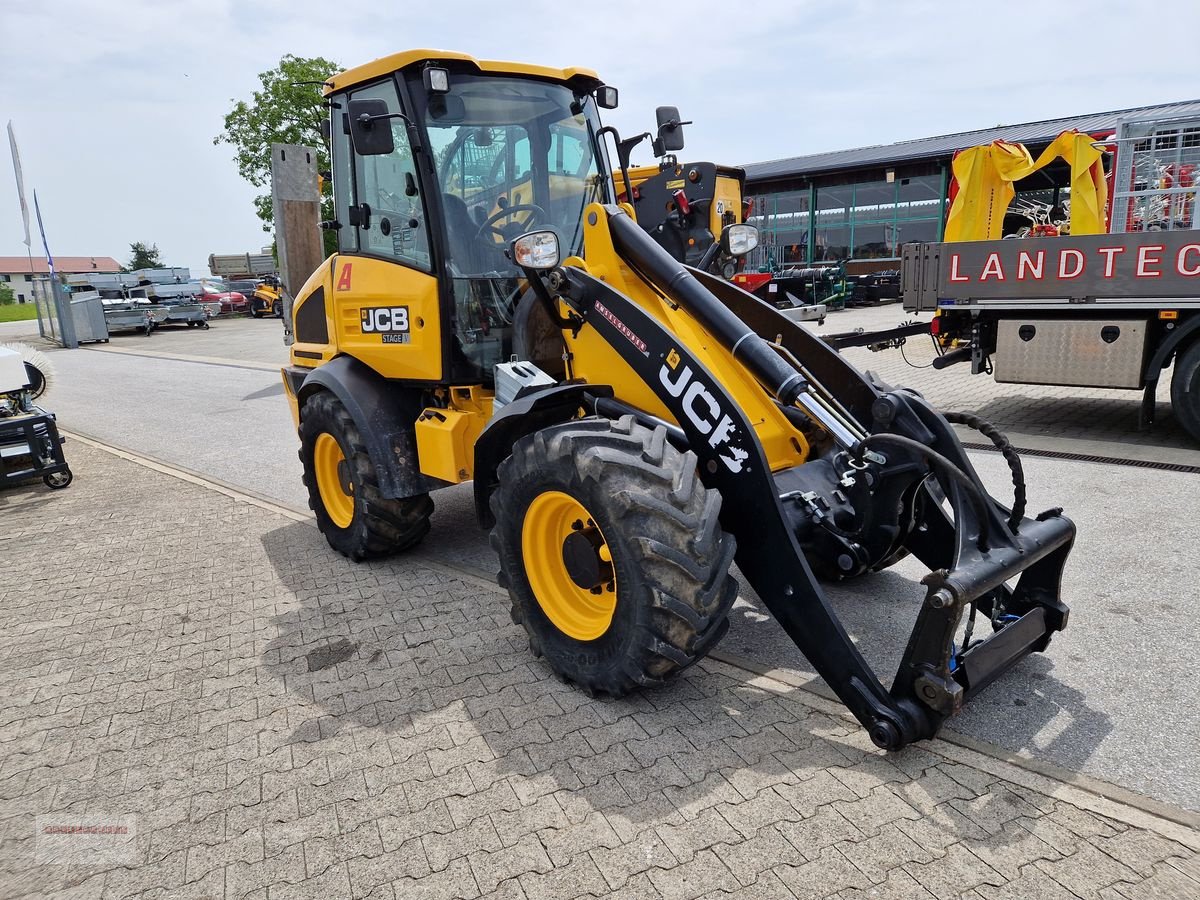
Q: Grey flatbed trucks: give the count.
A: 1